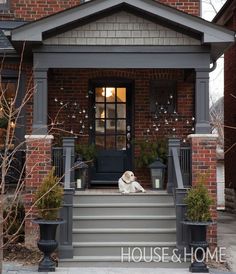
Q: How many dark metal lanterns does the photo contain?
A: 2